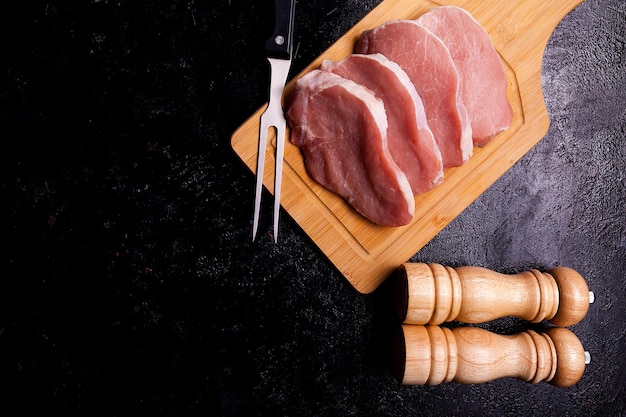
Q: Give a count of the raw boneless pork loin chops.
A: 4